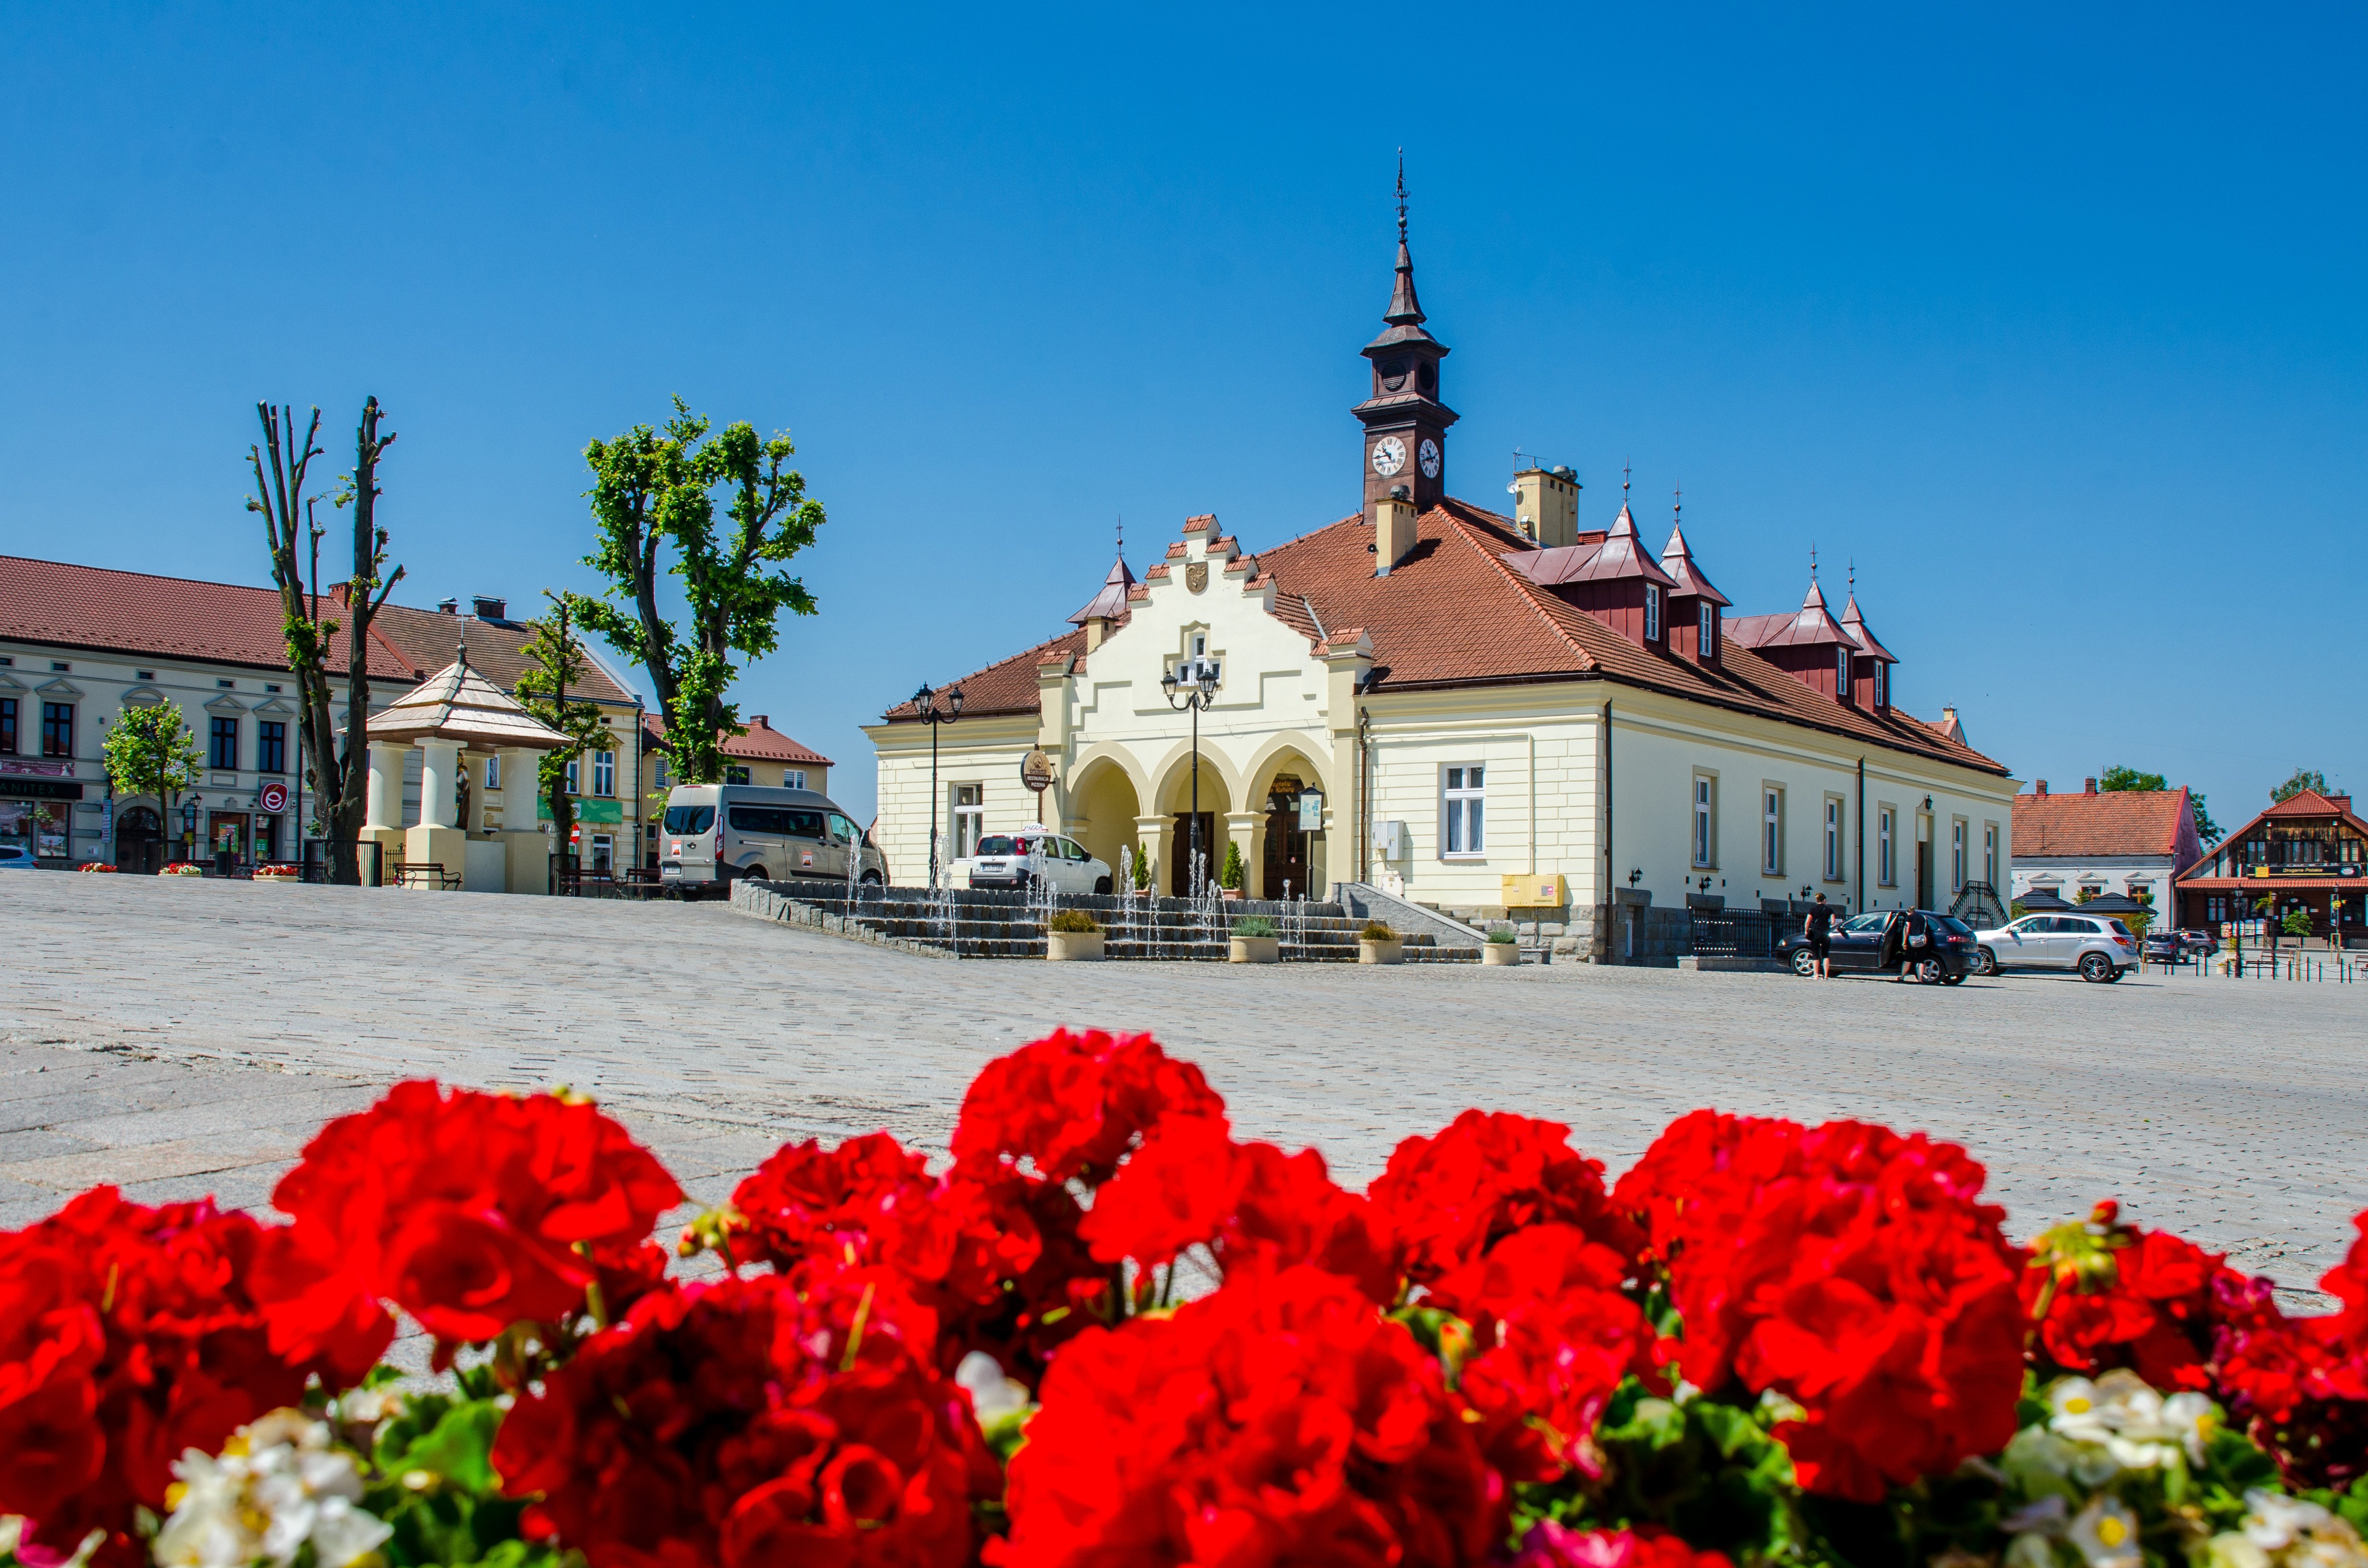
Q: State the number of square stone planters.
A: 4